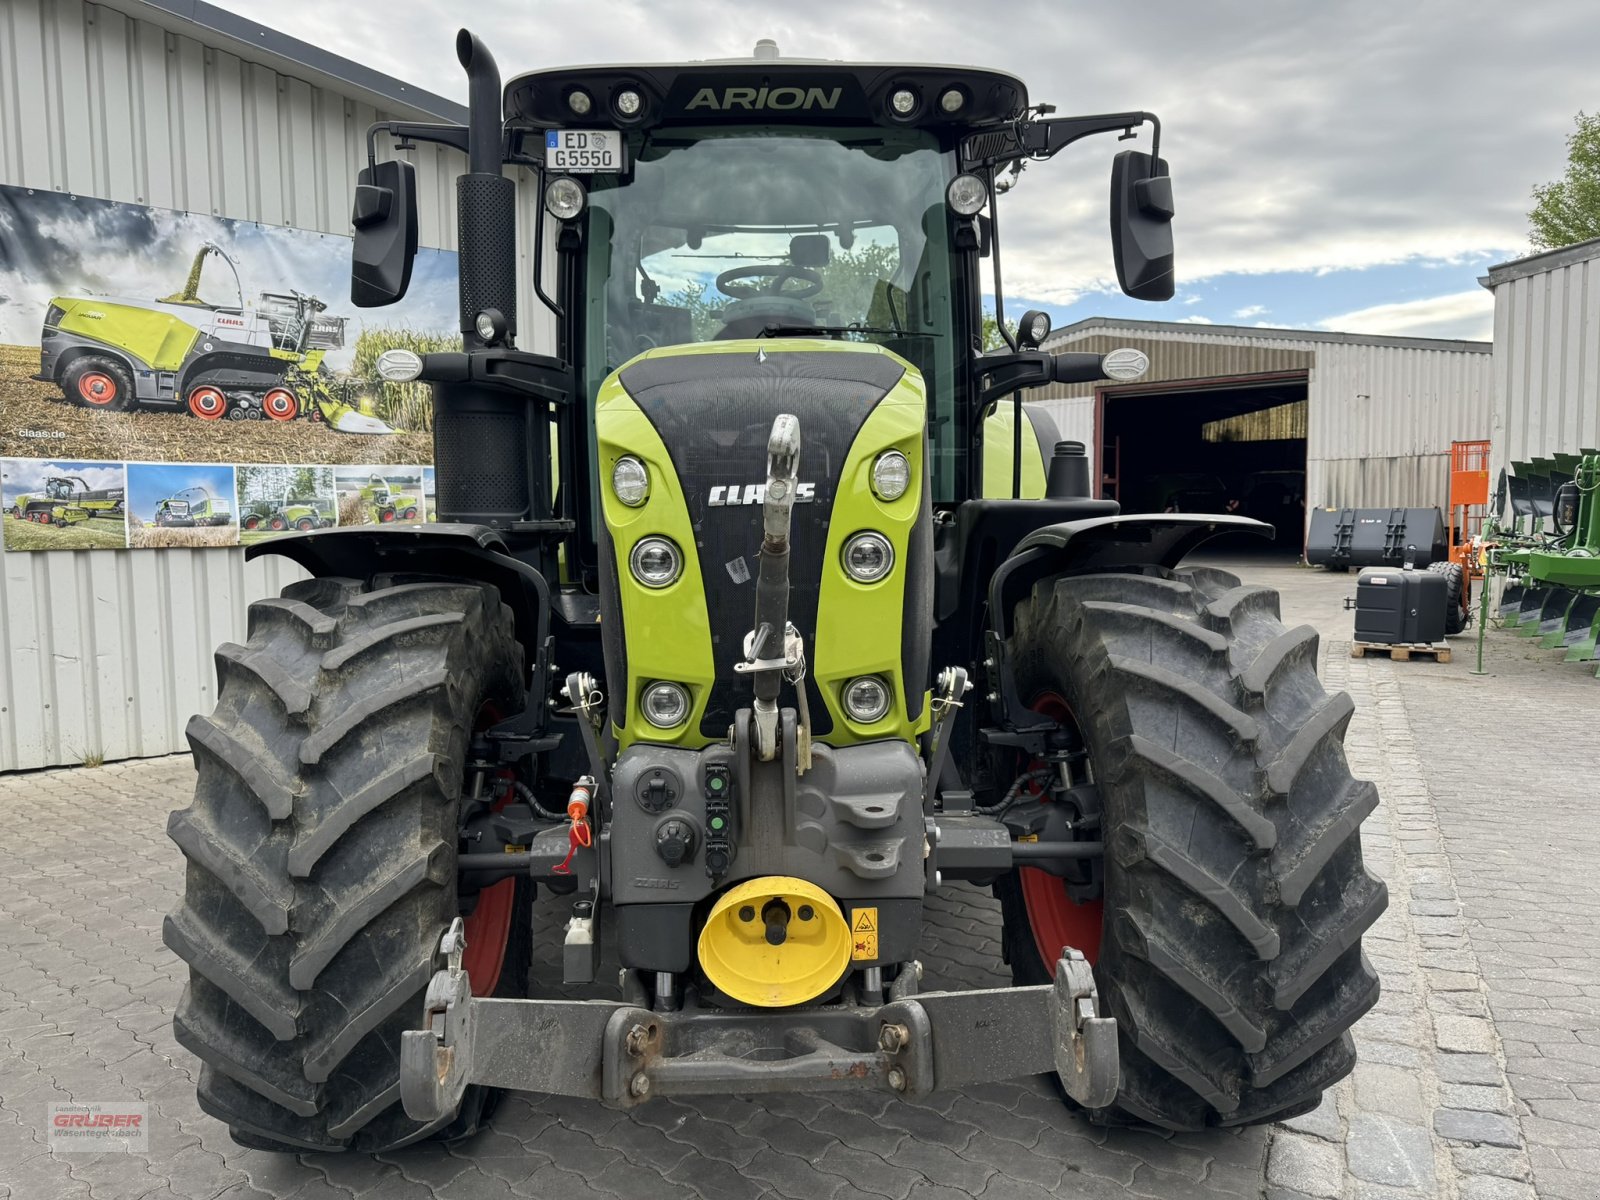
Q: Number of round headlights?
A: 14